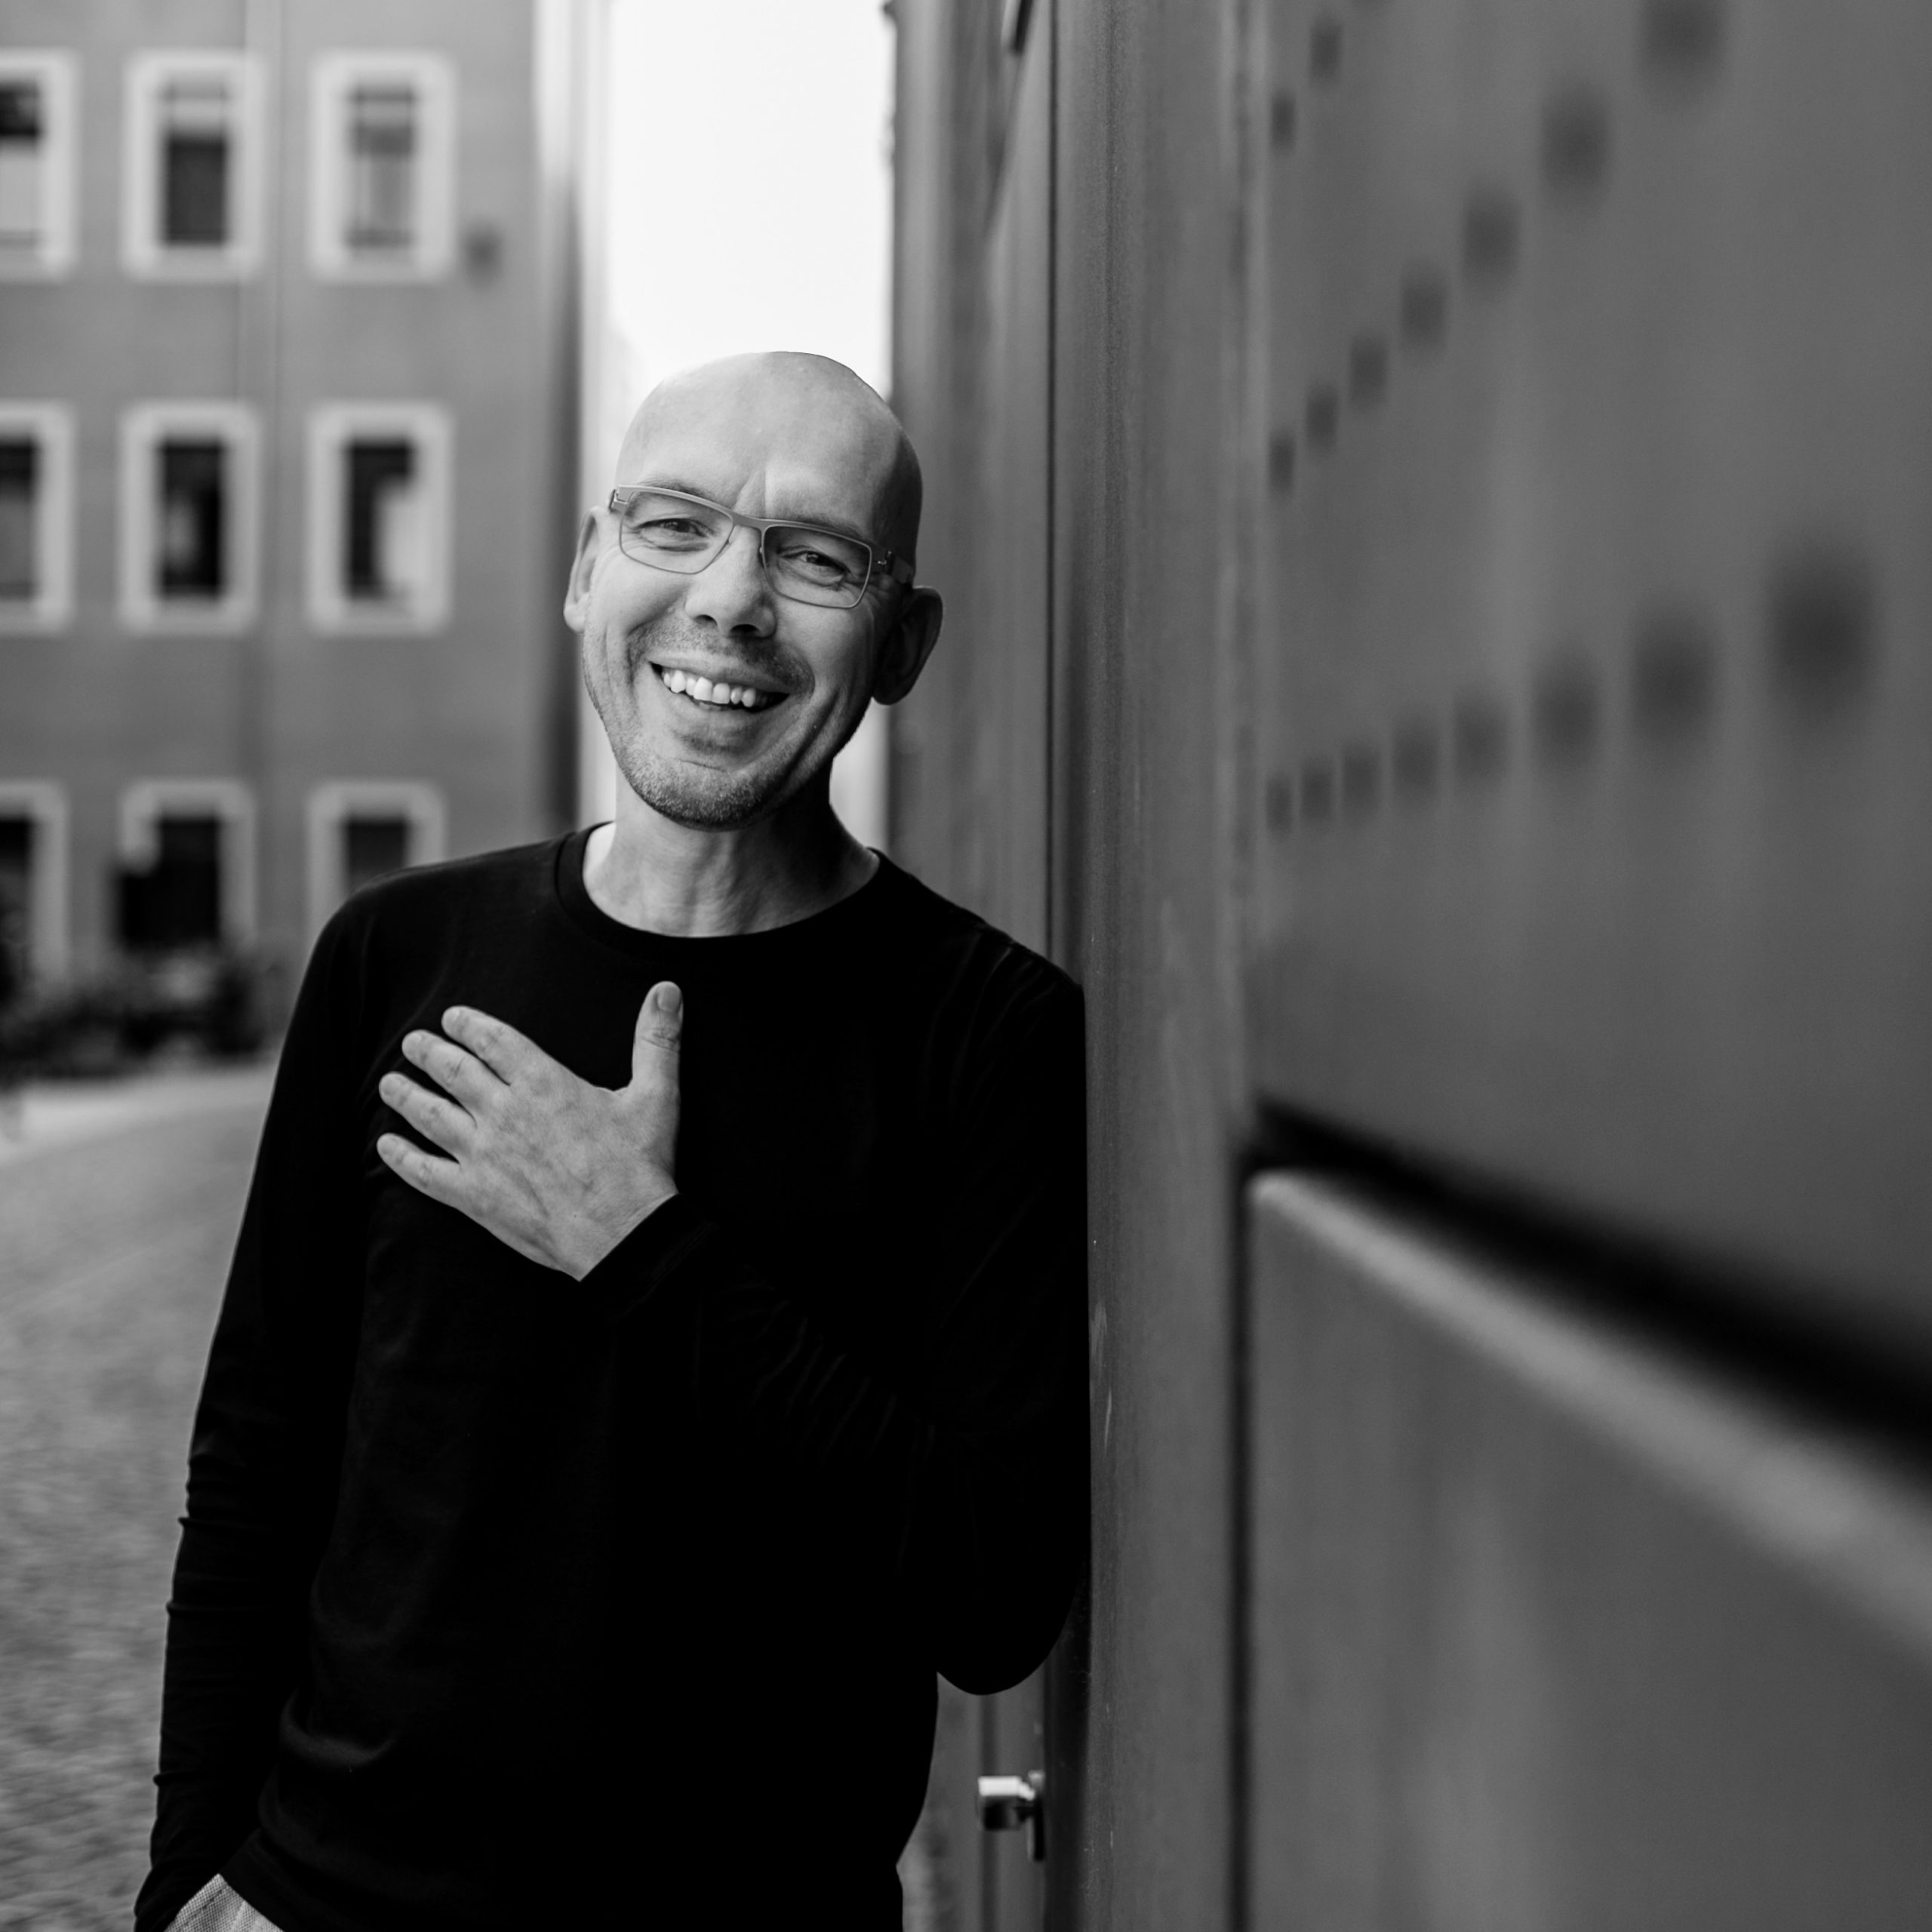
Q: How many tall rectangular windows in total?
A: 9